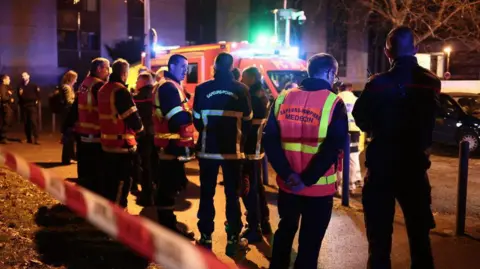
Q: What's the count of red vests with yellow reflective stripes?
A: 4